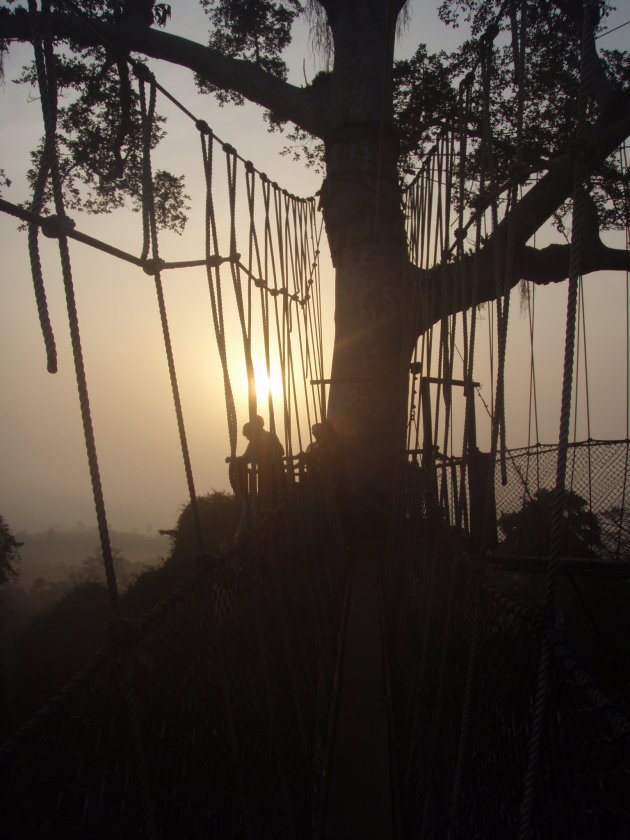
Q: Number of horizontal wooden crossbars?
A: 2